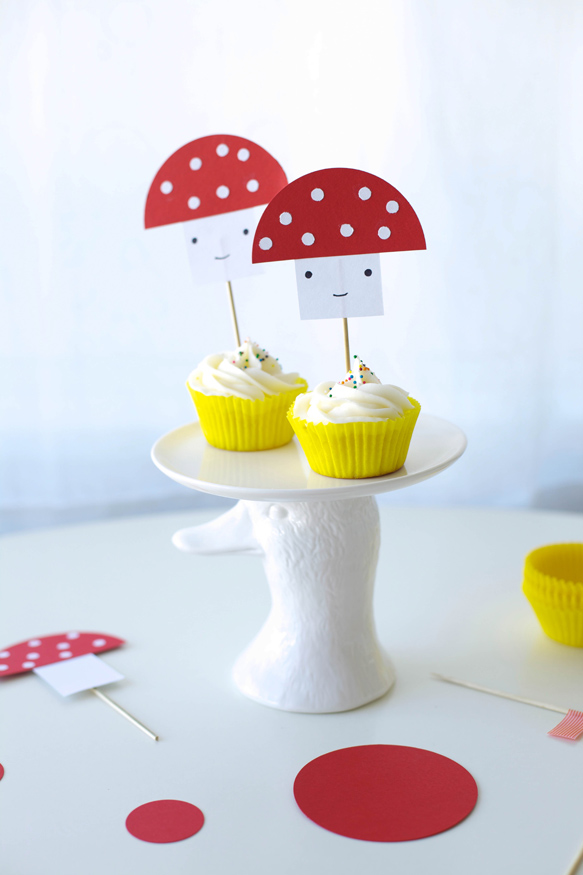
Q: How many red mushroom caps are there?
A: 3